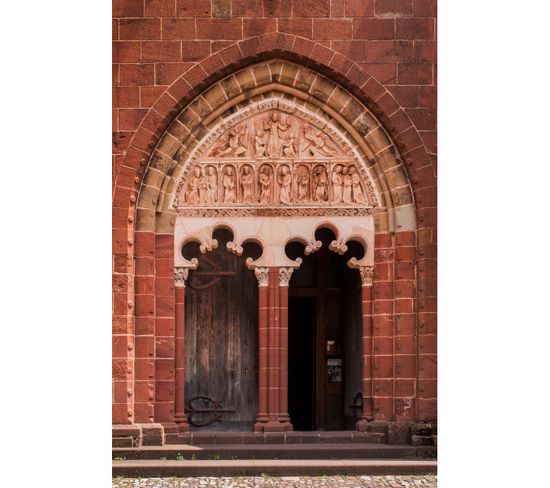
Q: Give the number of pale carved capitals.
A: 4